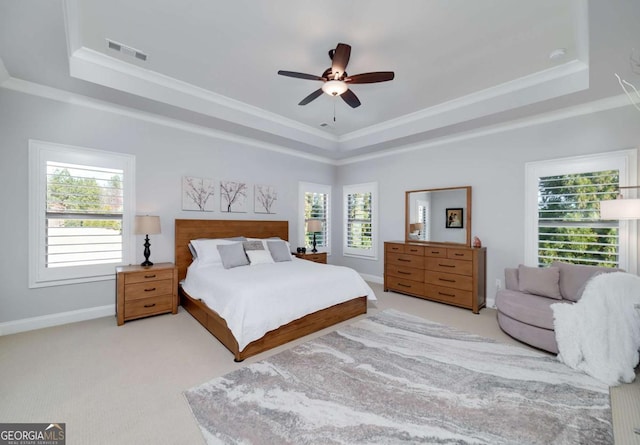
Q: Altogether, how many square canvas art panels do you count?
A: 3